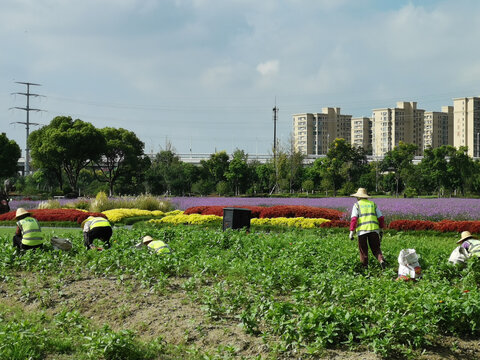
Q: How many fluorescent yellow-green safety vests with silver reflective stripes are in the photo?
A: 5